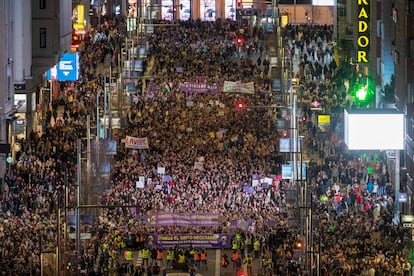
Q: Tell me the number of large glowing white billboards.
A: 1